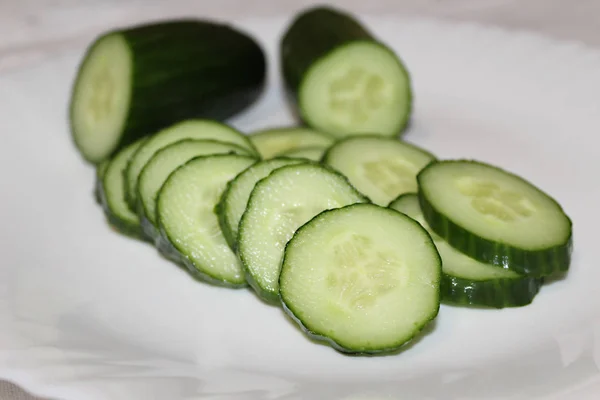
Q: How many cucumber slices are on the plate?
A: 13